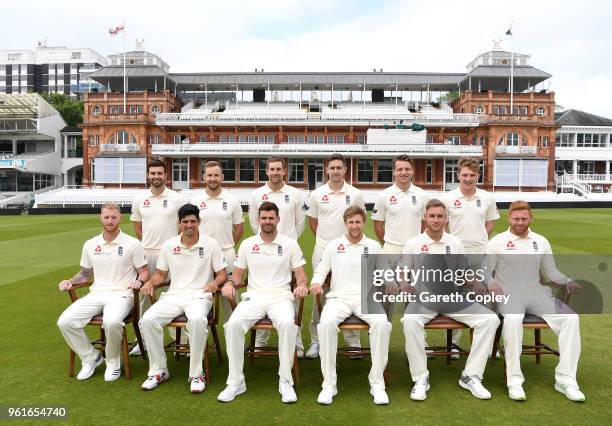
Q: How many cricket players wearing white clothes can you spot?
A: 12